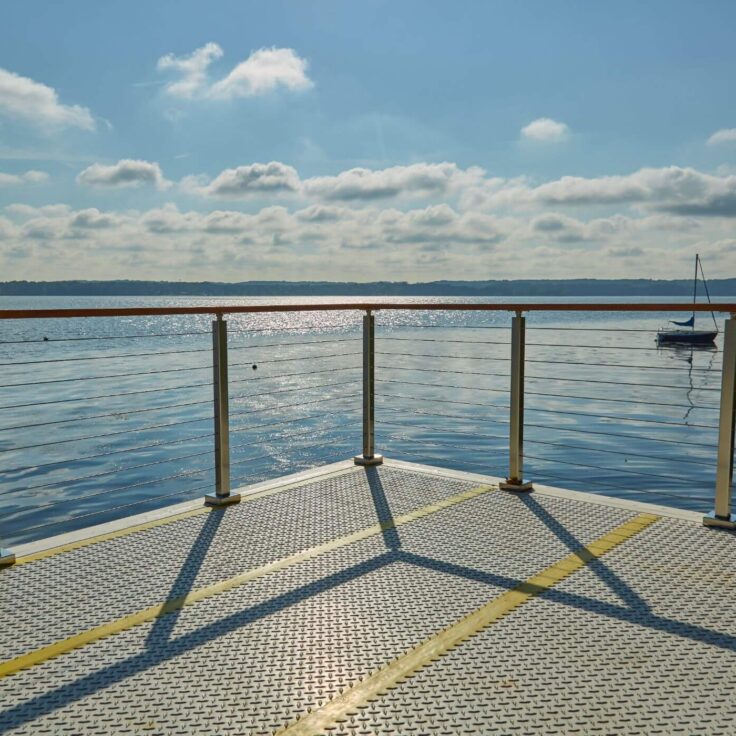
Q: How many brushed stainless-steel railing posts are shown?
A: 4